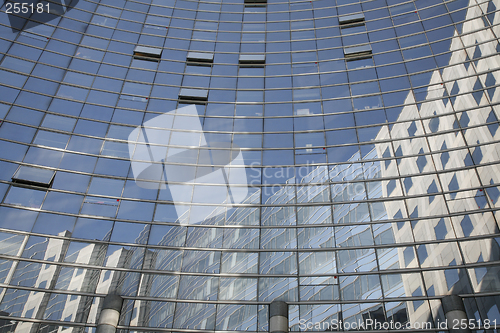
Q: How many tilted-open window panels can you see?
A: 8